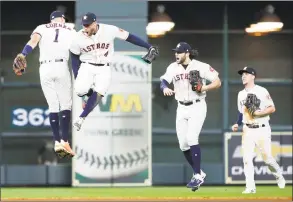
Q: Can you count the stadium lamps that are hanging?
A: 2